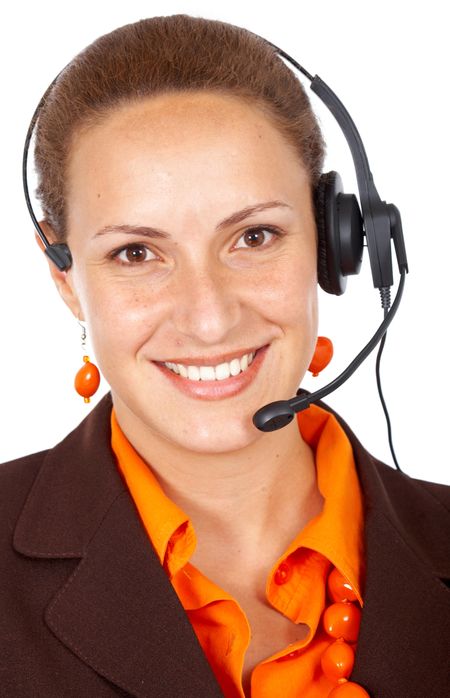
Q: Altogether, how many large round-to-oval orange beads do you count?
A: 6